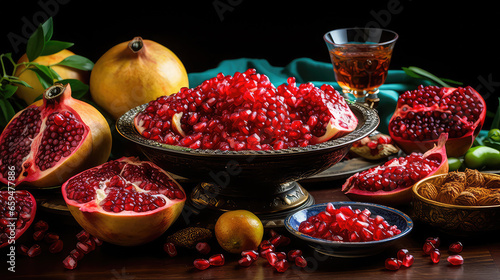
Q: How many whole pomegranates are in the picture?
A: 2